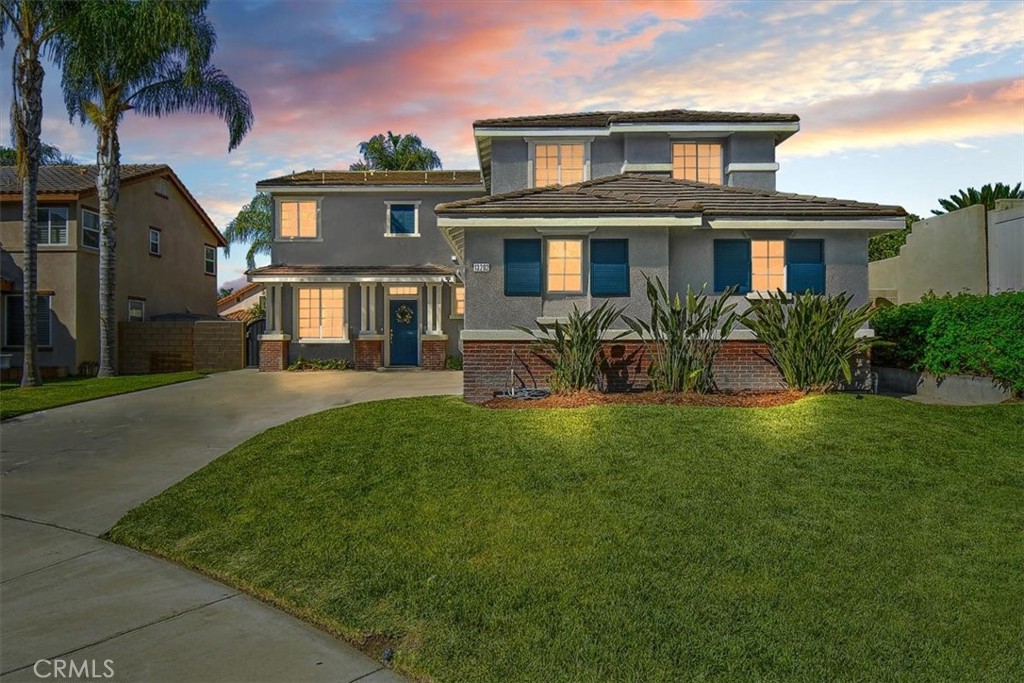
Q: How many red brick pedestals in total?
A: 3